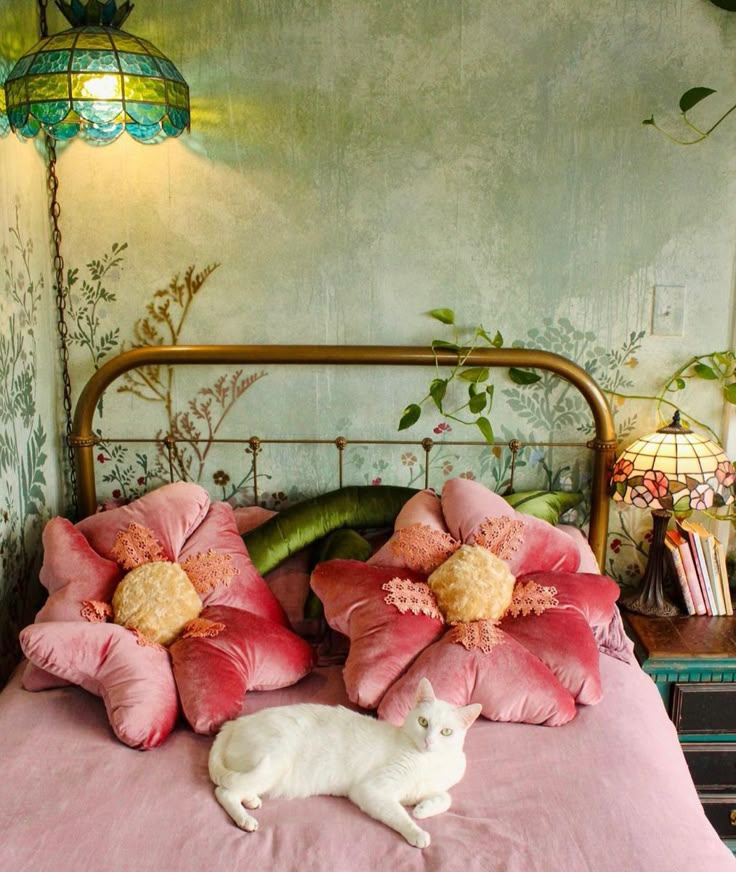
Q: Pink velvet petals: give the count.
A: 10